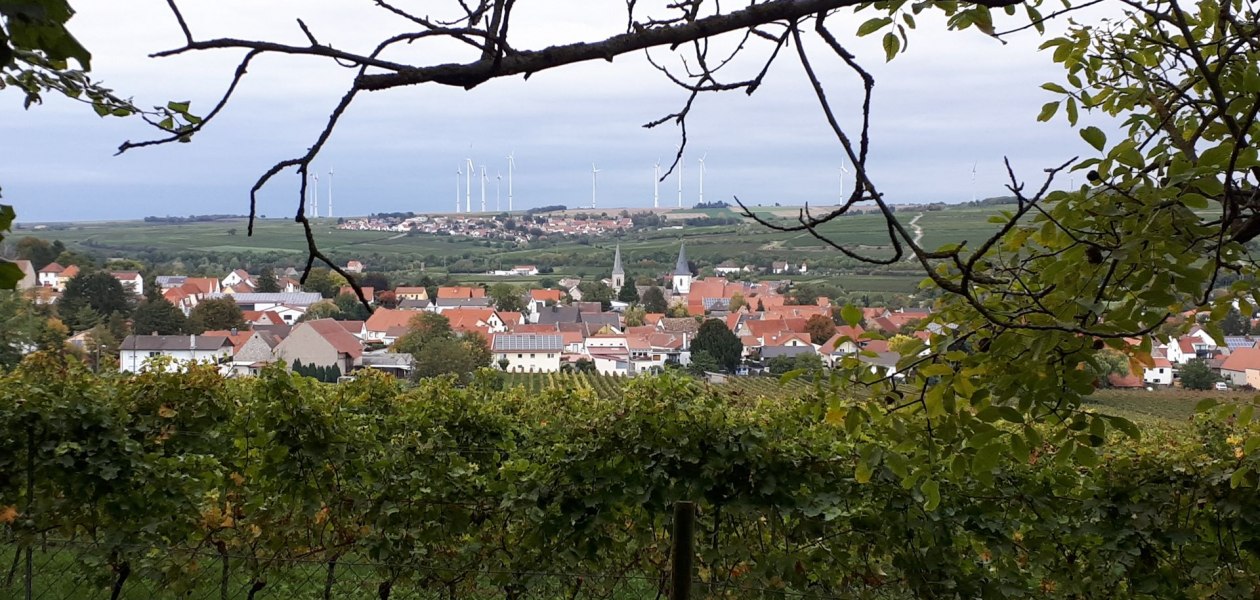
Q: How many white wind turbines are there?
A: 14